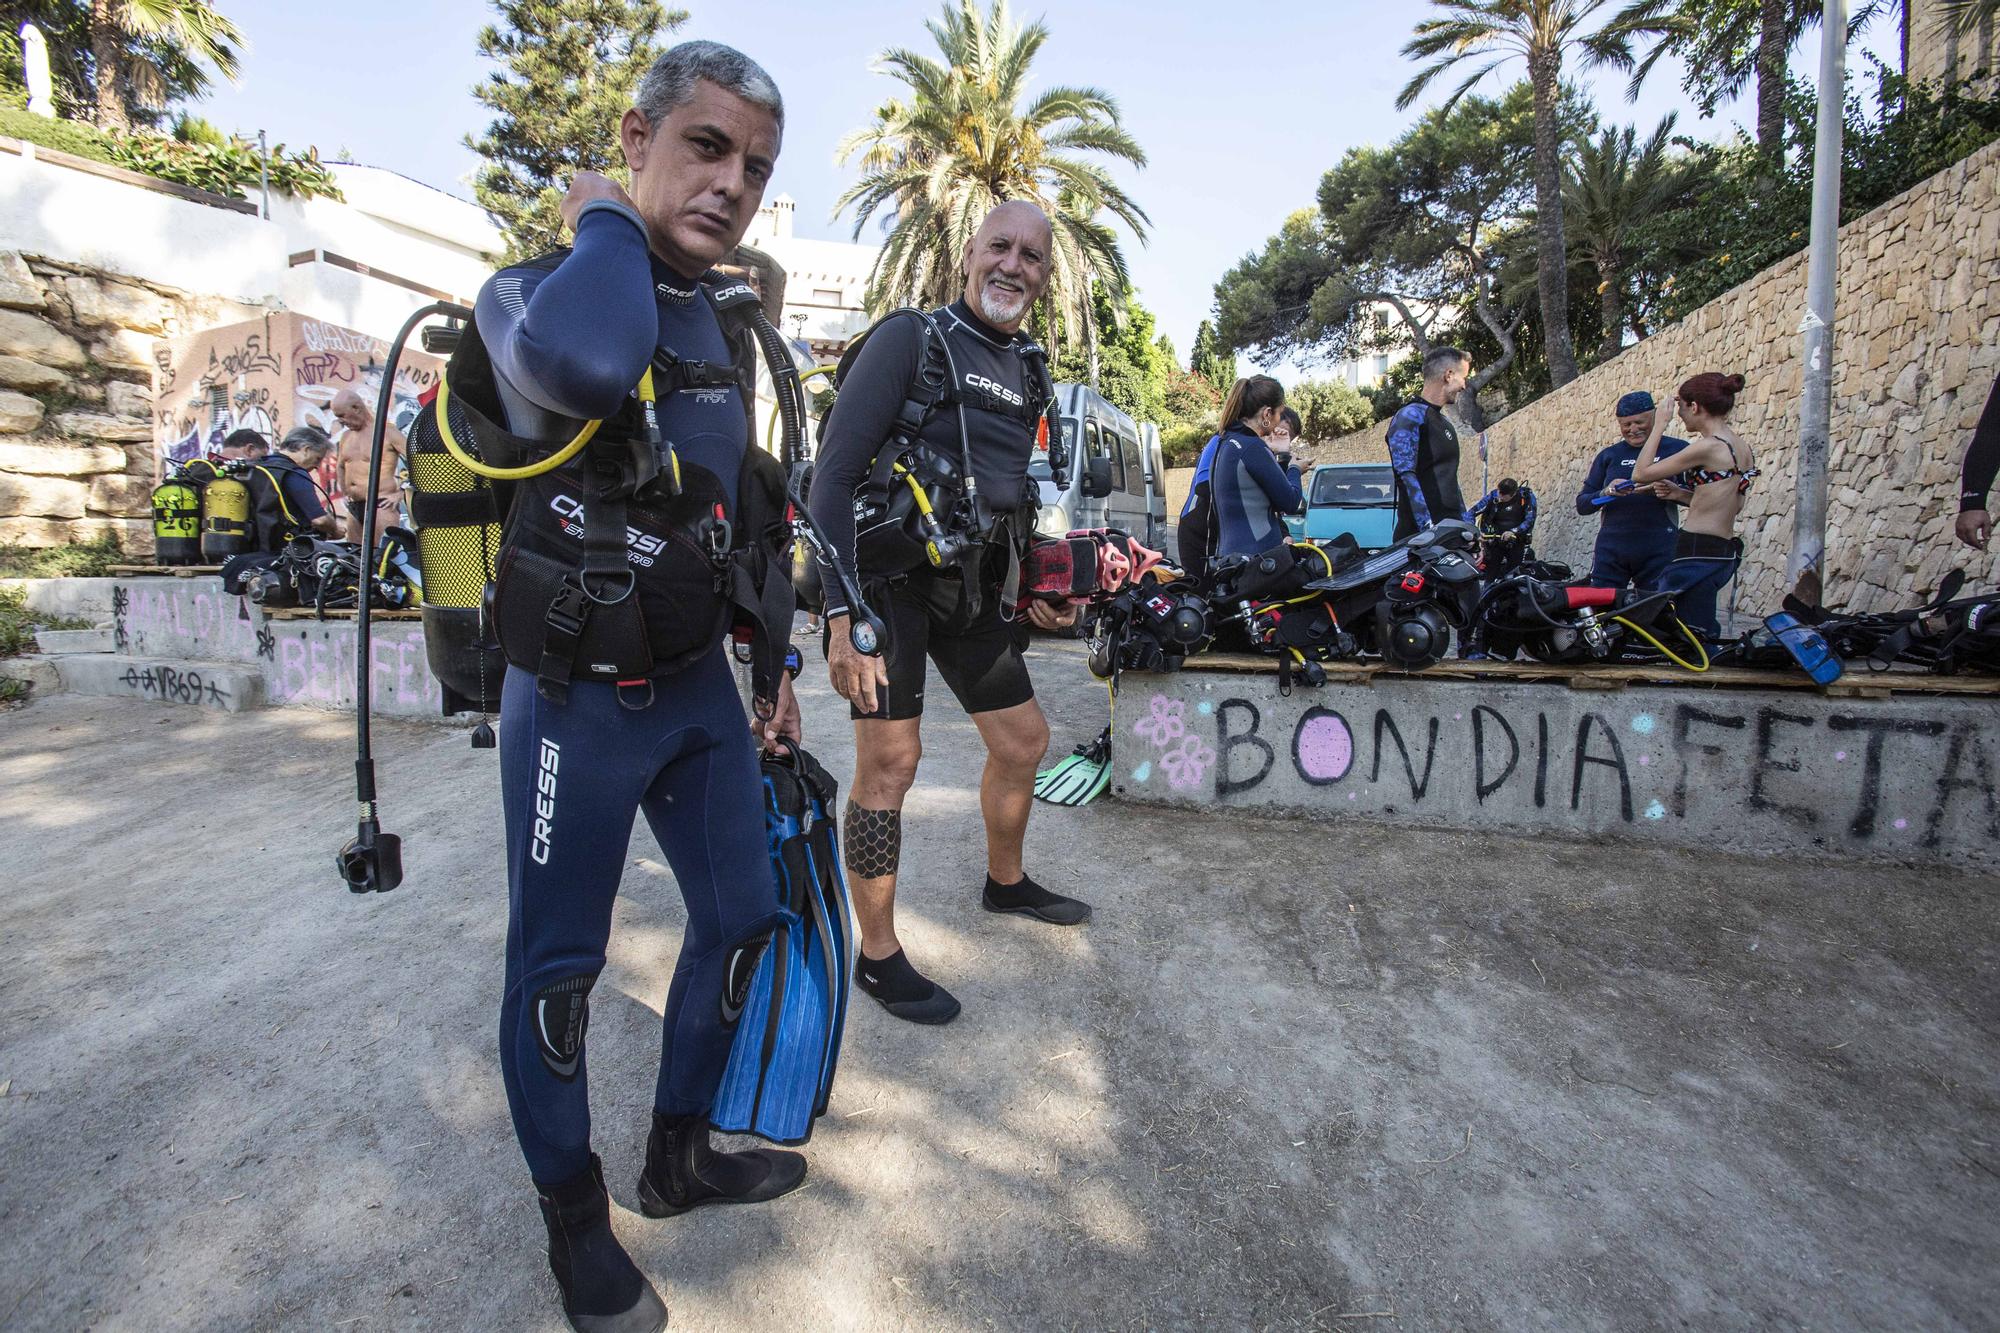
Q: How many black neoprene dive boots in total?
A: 4